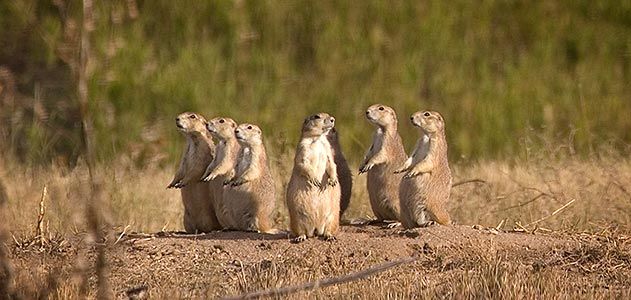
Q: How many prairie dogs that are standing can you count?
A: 7